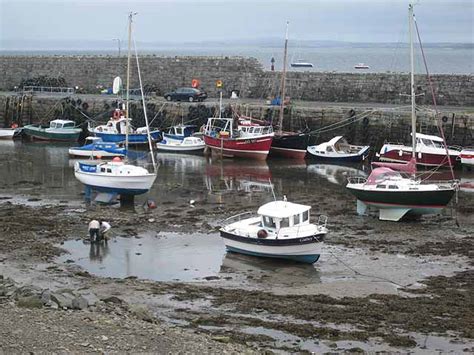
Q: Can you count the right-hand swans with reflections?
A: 0